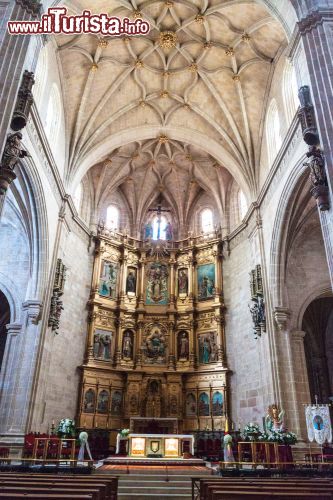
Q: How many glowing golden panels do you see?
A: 2